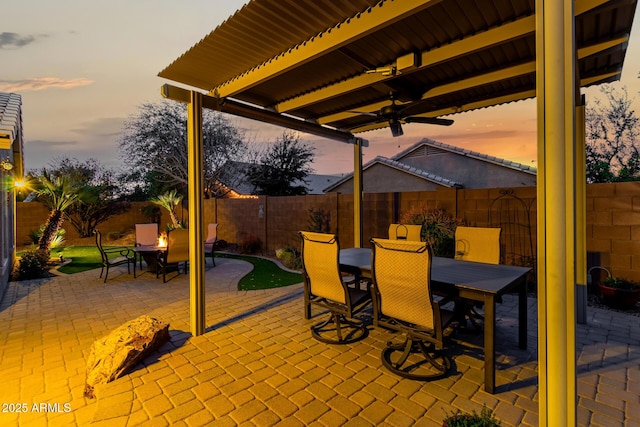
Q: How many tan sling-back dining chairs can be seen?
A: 4